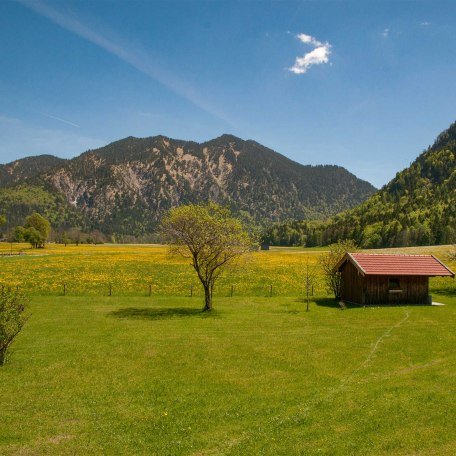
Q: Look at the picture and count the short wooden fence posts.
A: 7